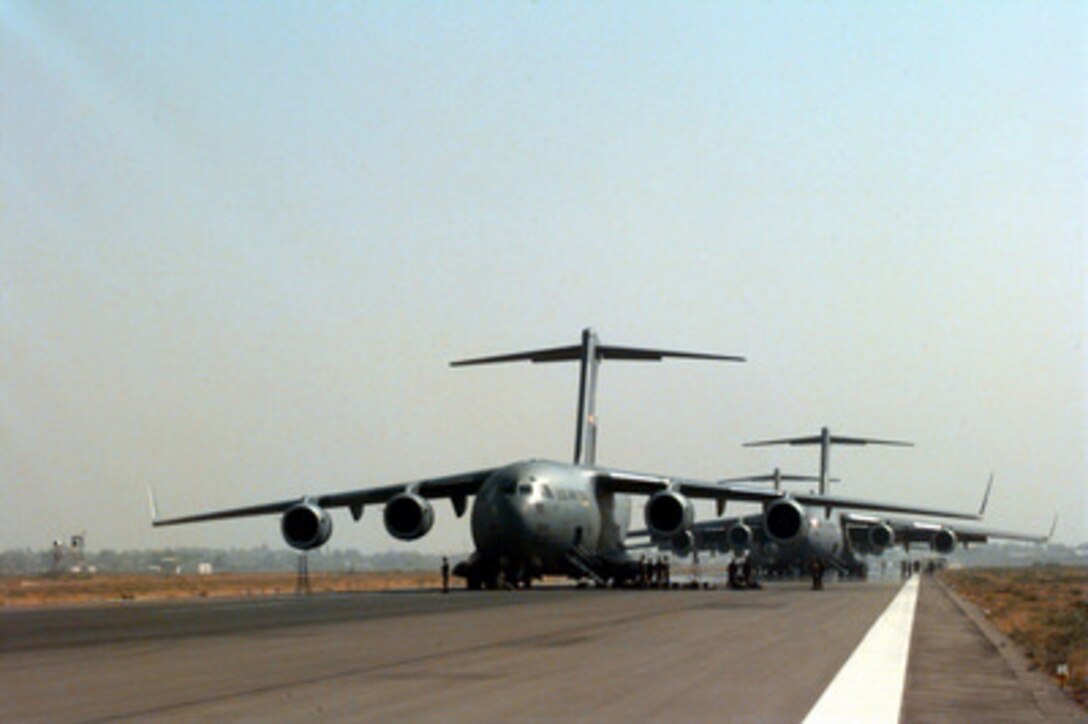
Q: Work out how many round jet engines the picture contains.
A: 8